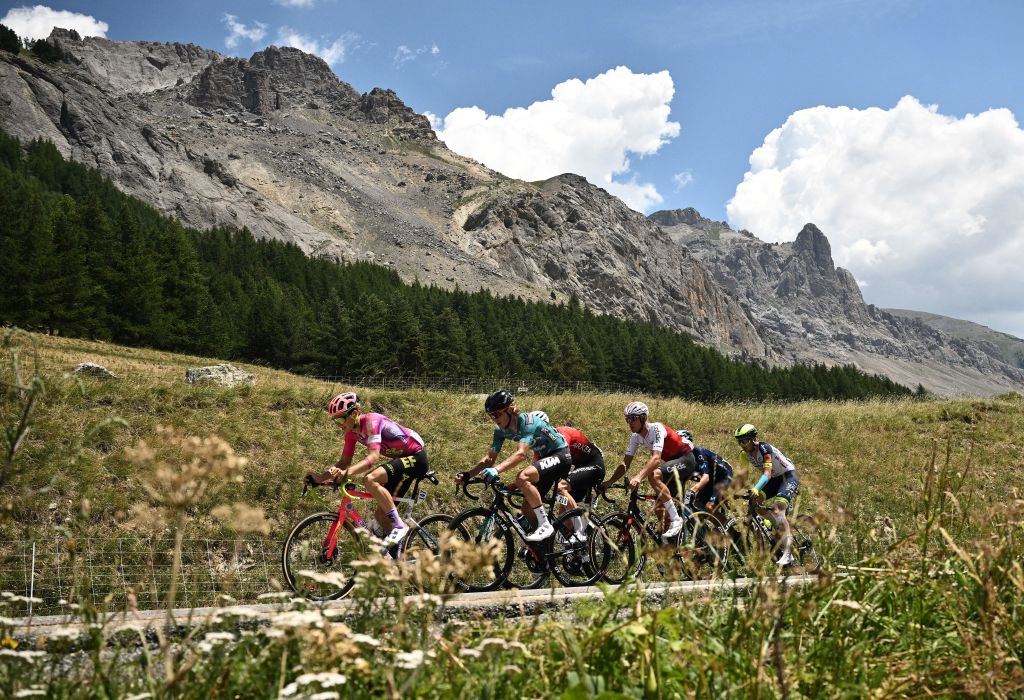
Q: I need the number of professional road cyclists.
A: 6